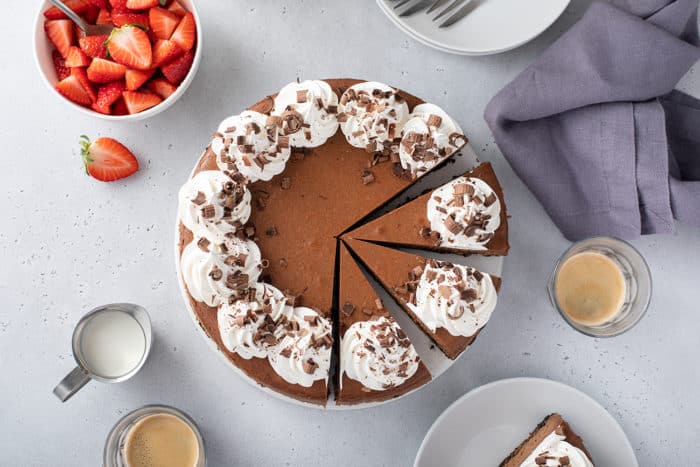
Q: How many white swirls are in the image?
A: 12